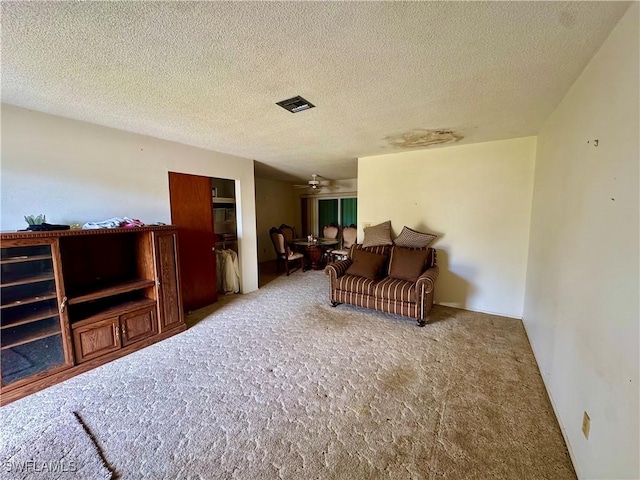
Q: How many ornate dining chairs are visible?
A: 4